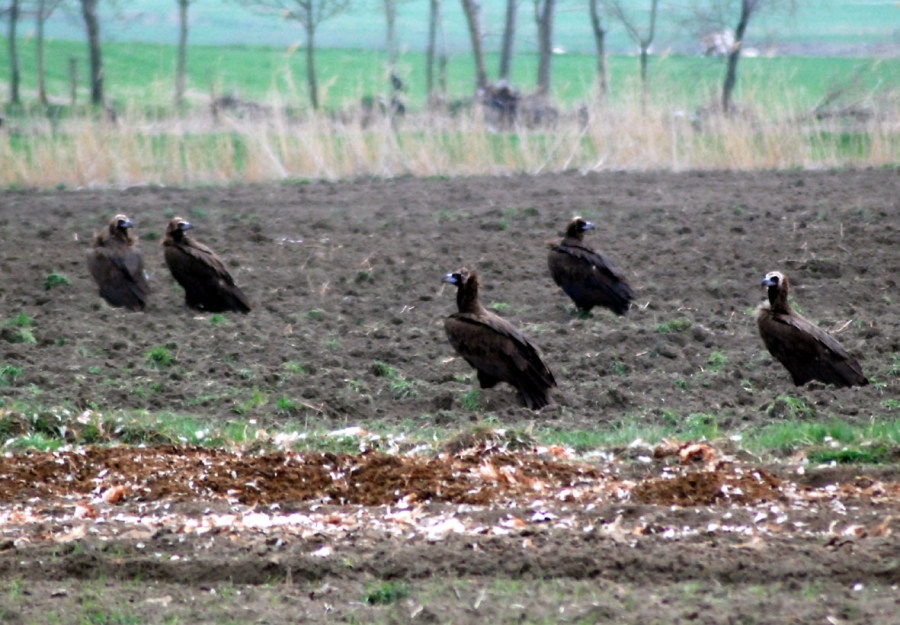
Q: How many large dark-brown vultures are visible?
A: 5